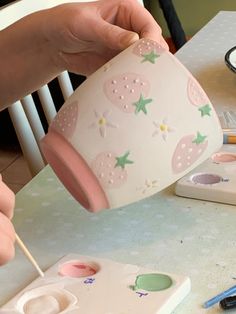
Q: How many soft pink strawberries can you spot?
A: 6